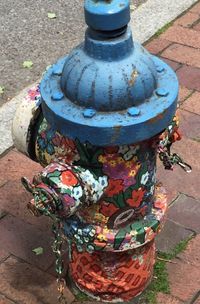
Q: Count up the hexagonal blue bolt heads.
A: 6